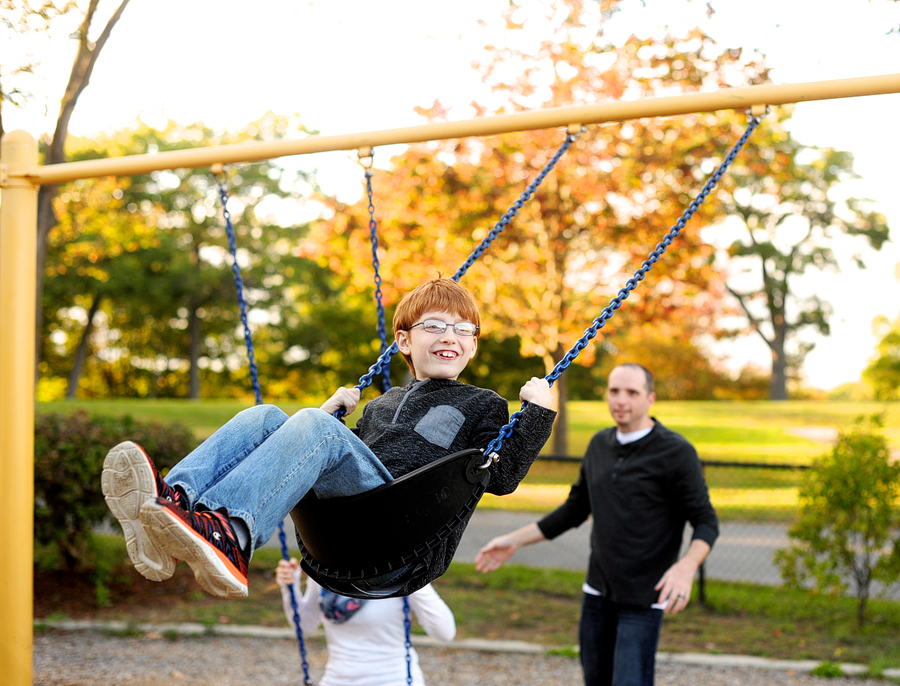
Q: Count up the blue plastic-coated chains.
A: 4